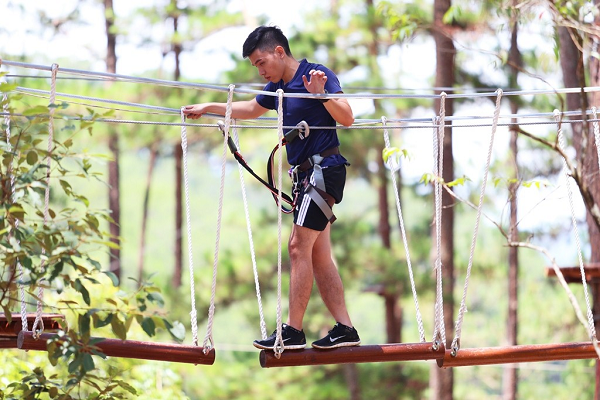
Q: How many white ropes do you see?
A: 12